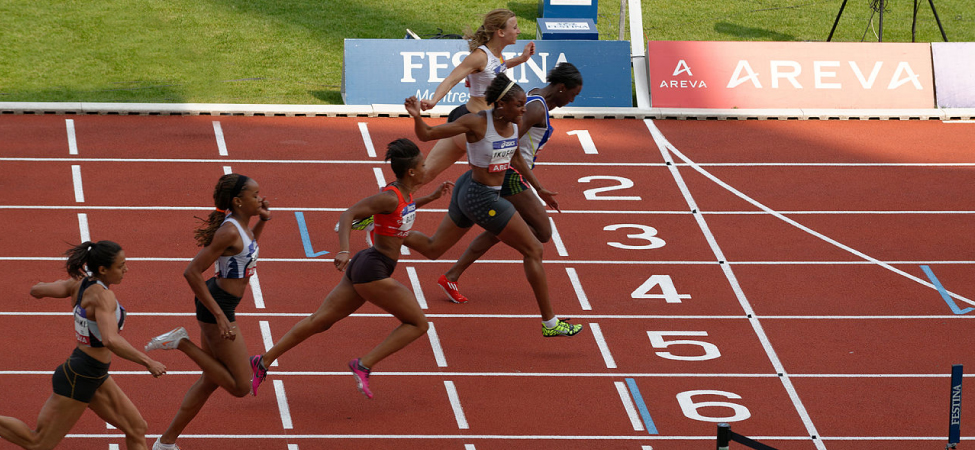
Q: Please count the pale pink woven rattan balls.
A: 0